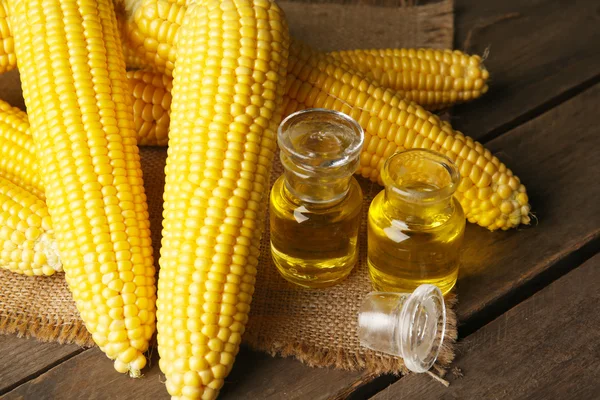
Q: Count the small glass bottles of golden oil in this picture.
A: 2